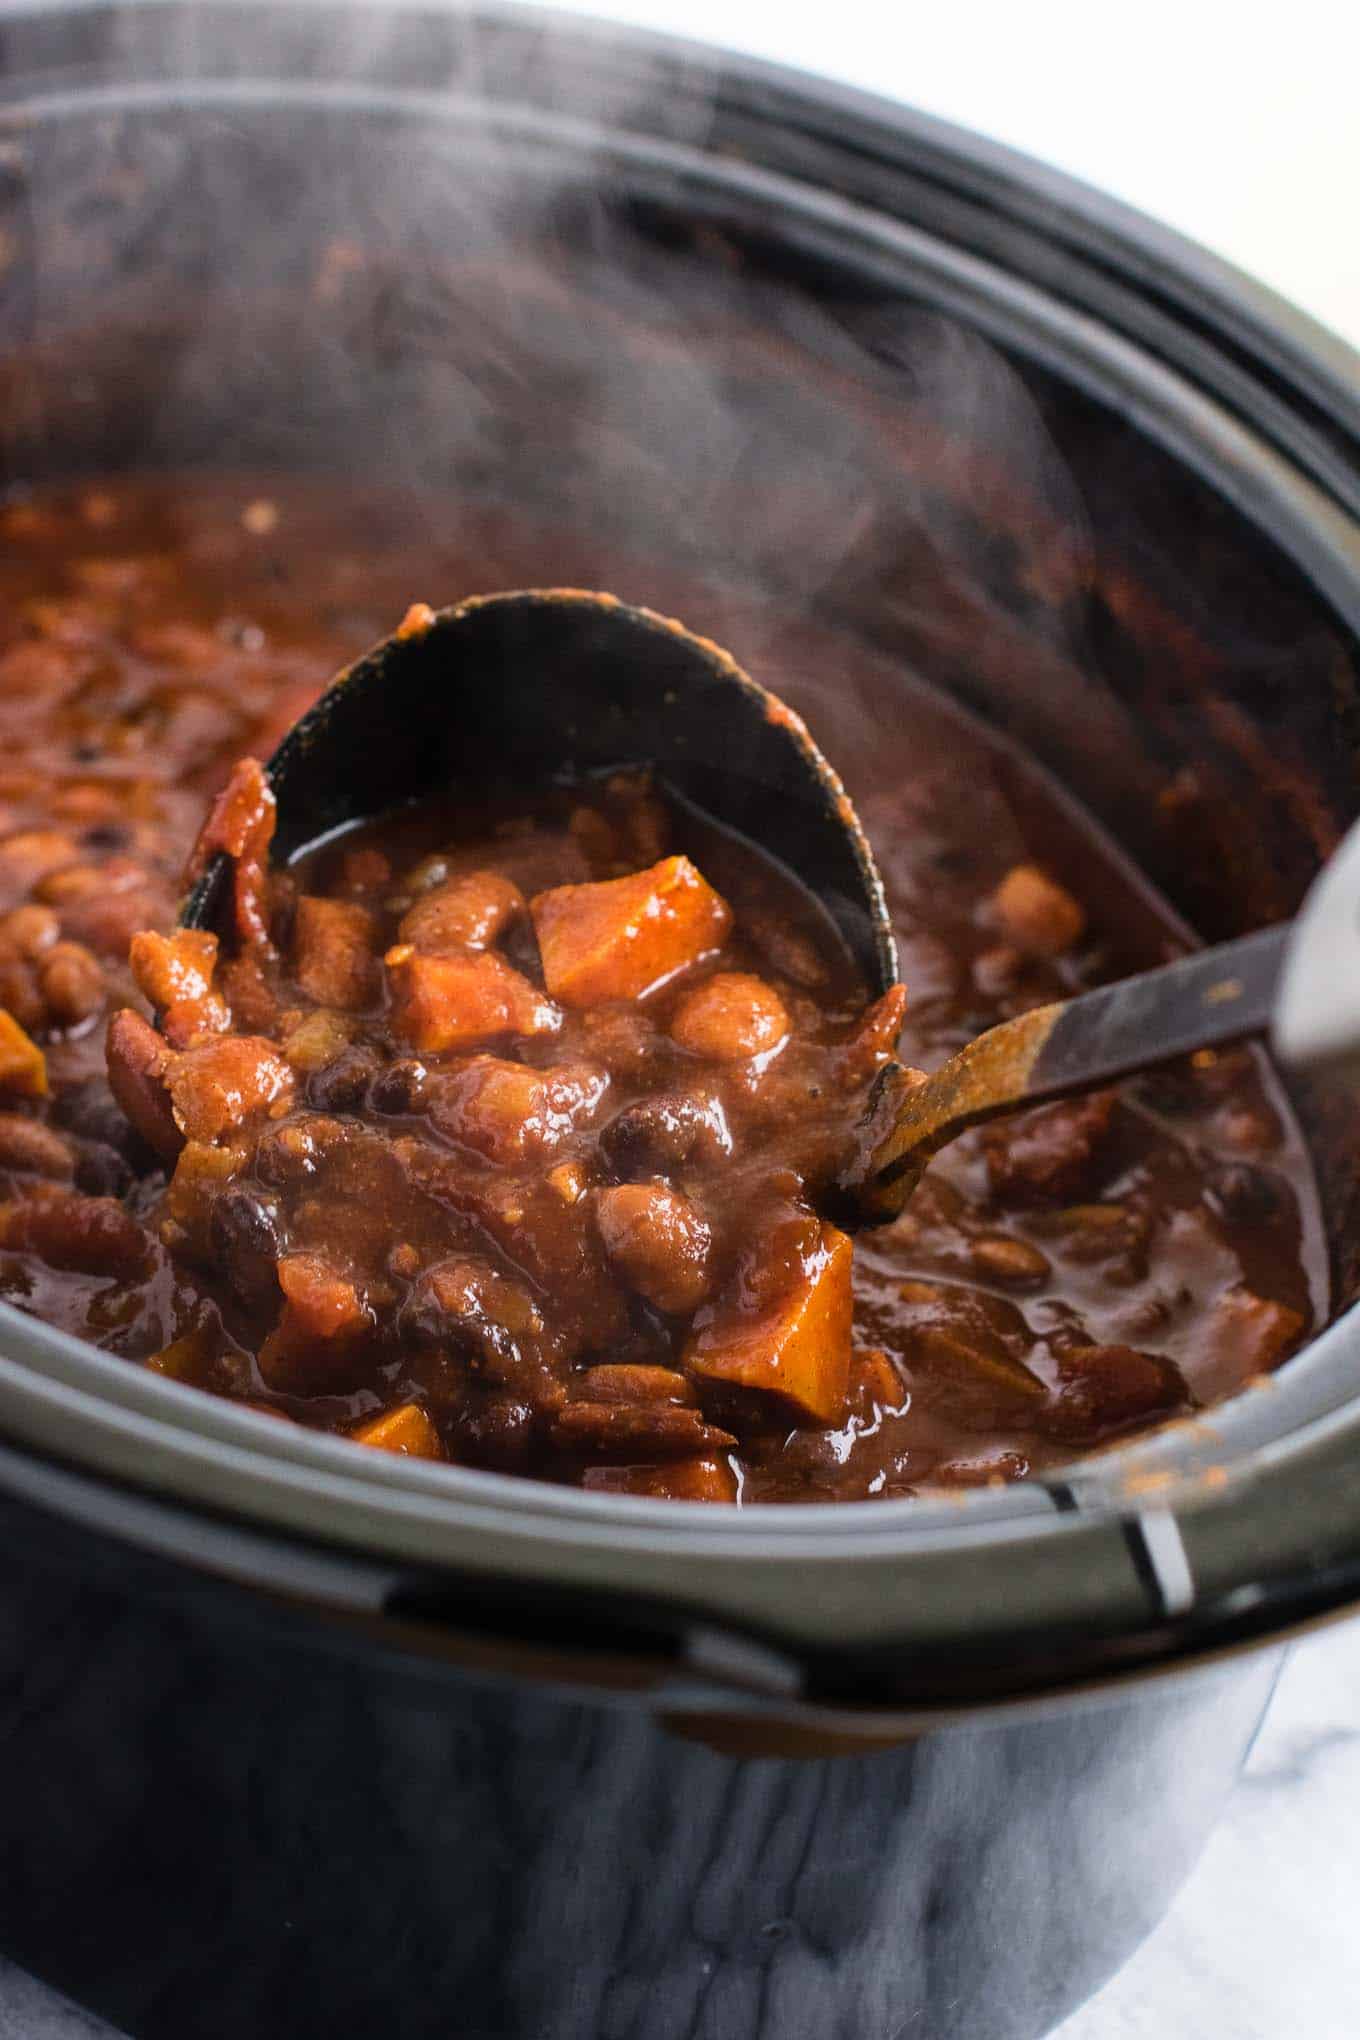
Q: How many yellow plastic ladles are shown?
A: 0